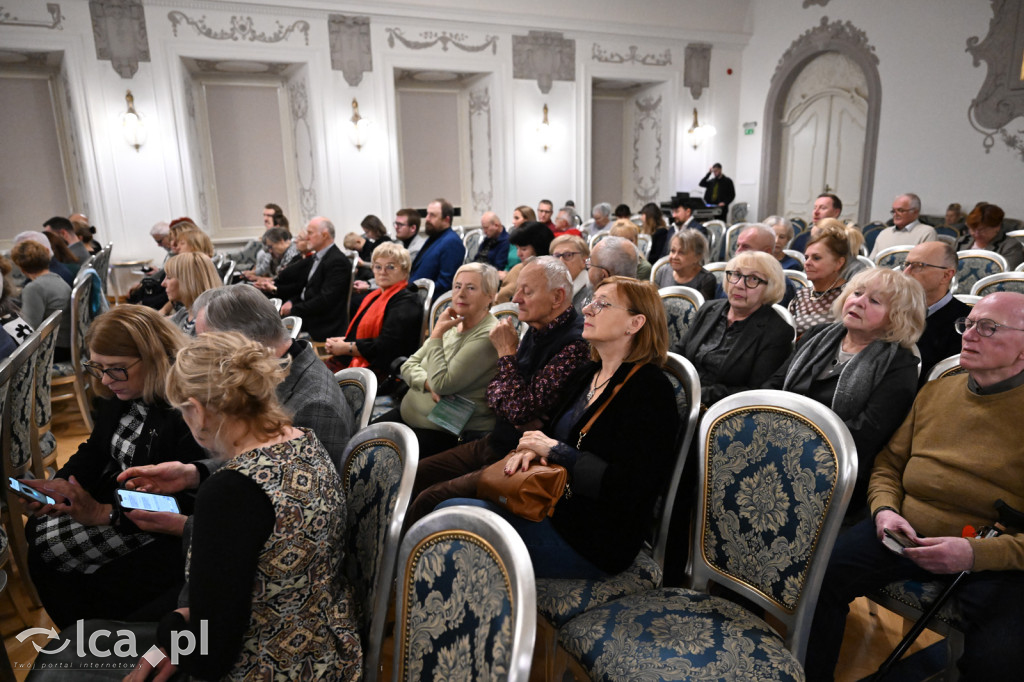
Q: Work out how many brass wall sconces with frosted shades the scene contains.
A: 4